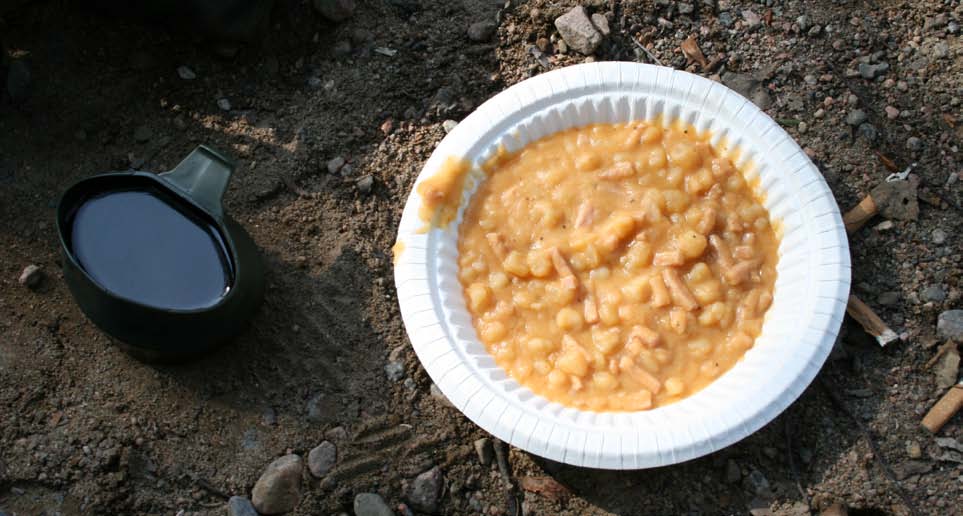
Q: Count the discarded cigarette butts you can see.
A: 3